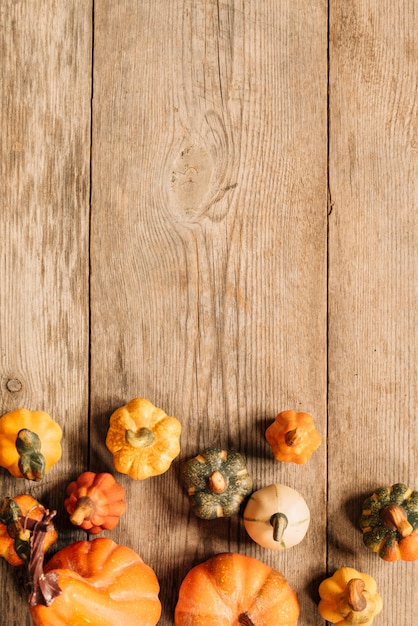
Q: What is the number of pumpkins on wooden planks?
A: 11